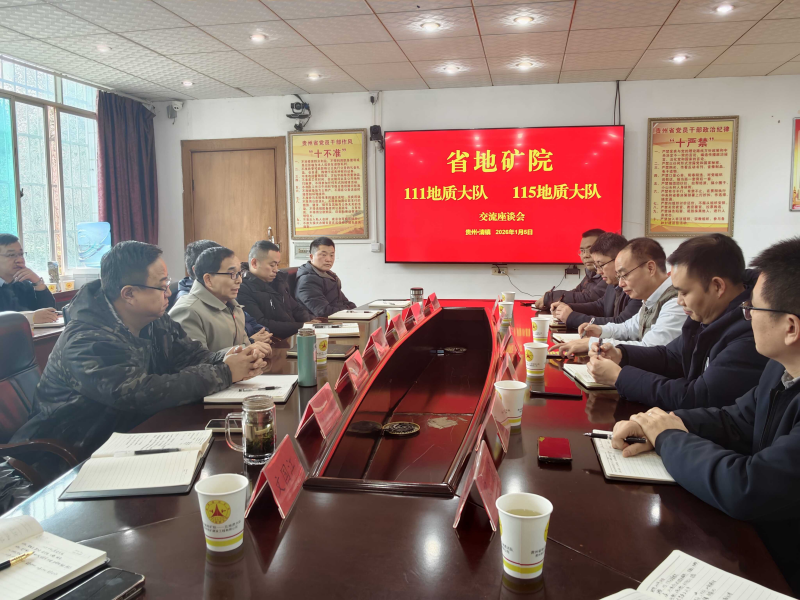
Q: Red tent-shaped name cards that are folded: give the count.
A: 13